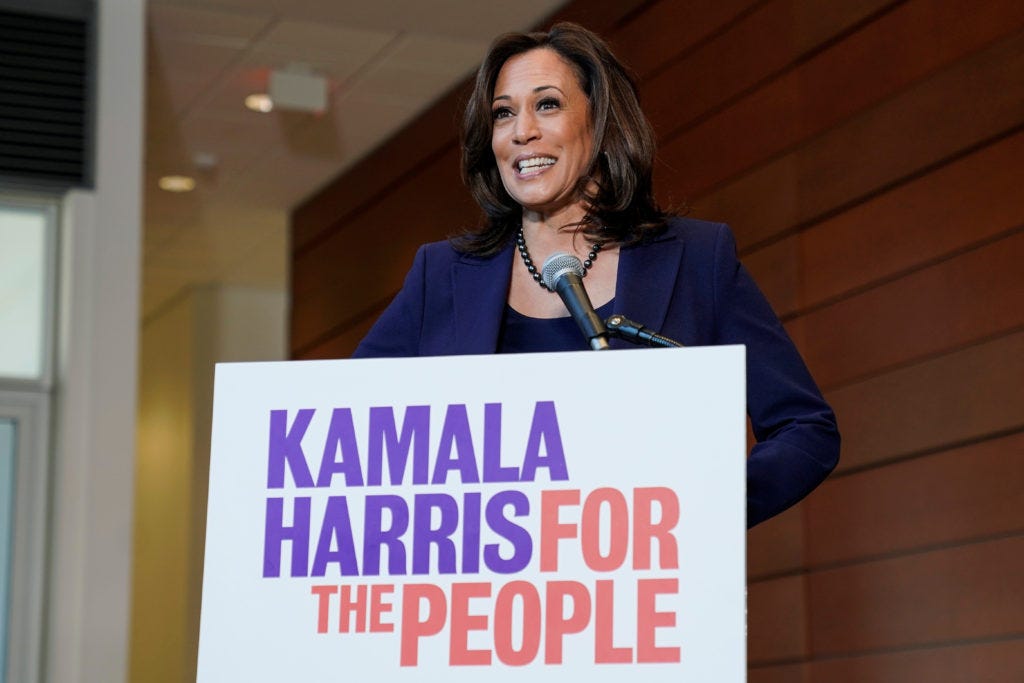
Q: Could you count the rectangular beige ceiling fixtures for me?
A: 1